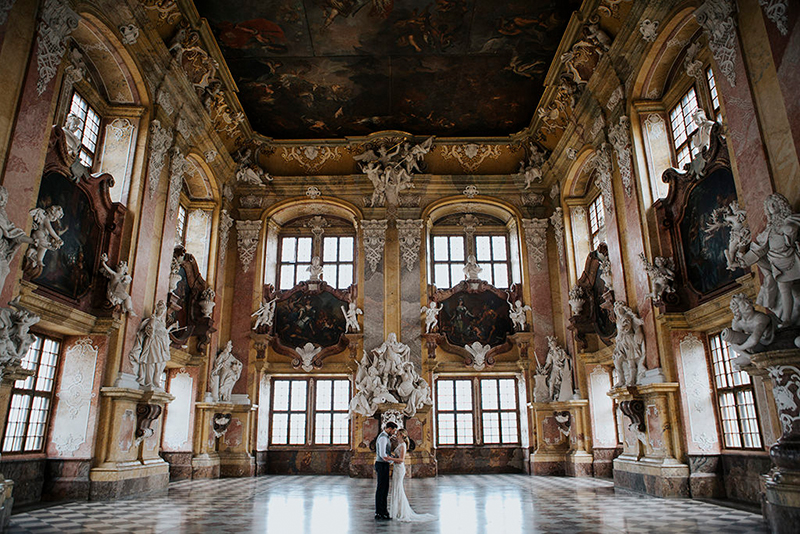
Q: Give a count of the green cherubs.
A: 0